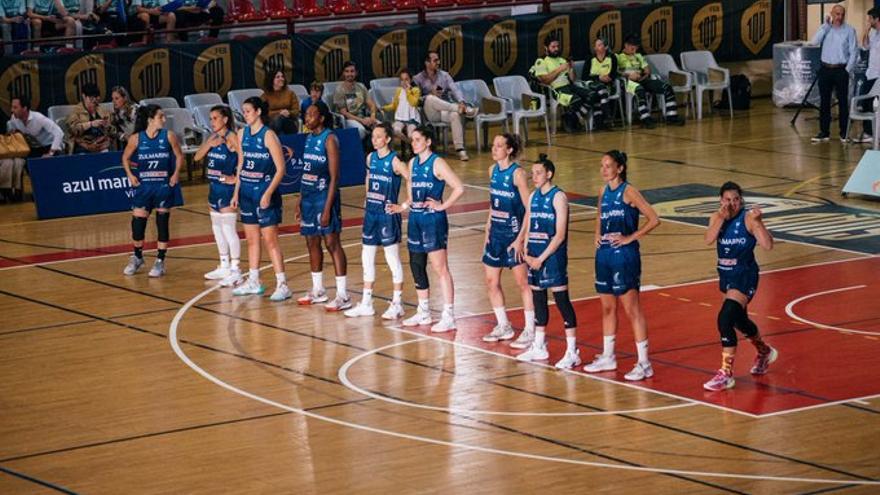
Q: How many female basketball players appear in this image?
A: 10